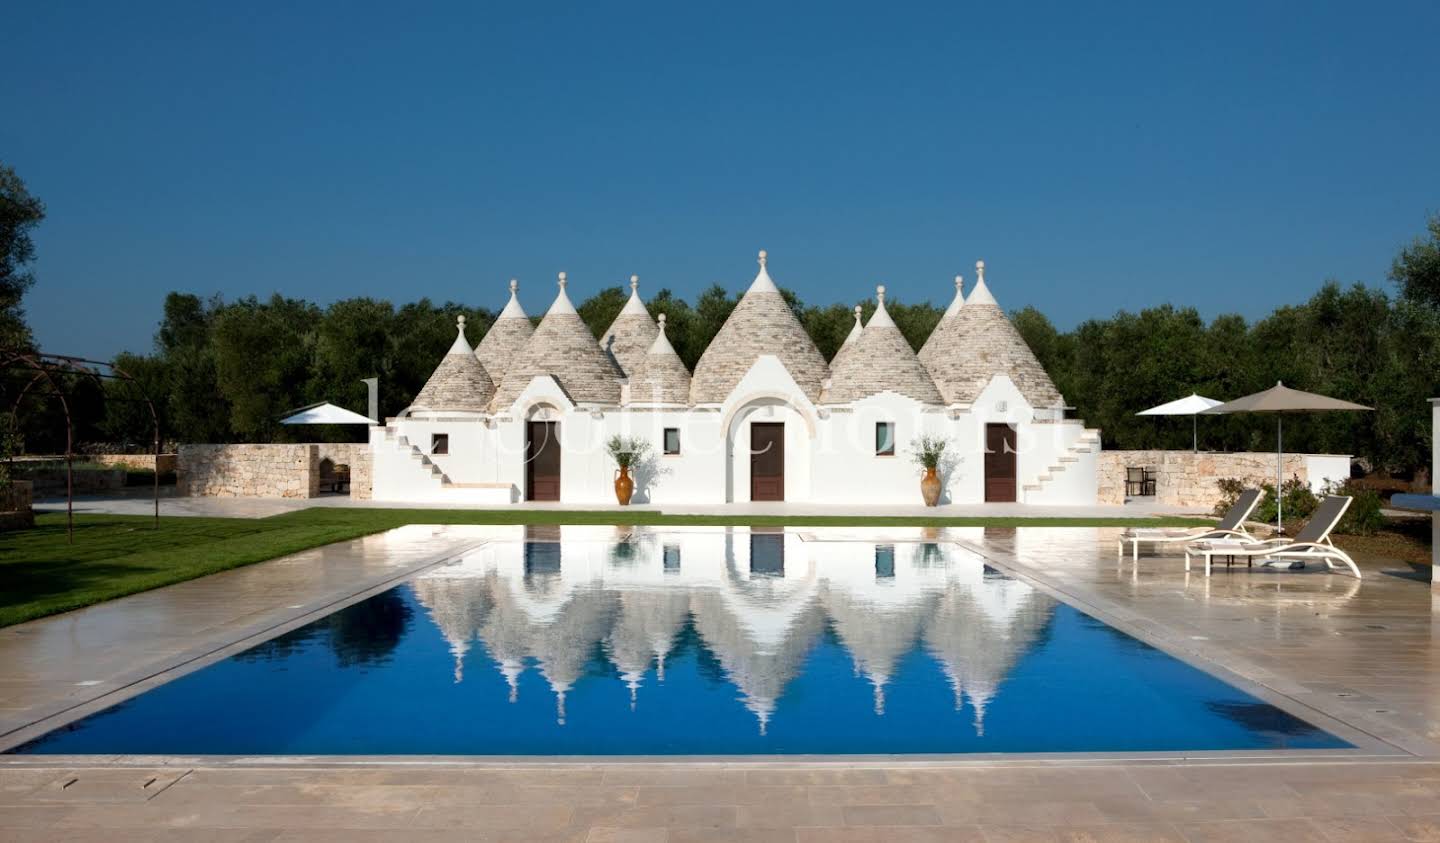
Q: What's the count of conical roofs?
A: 10